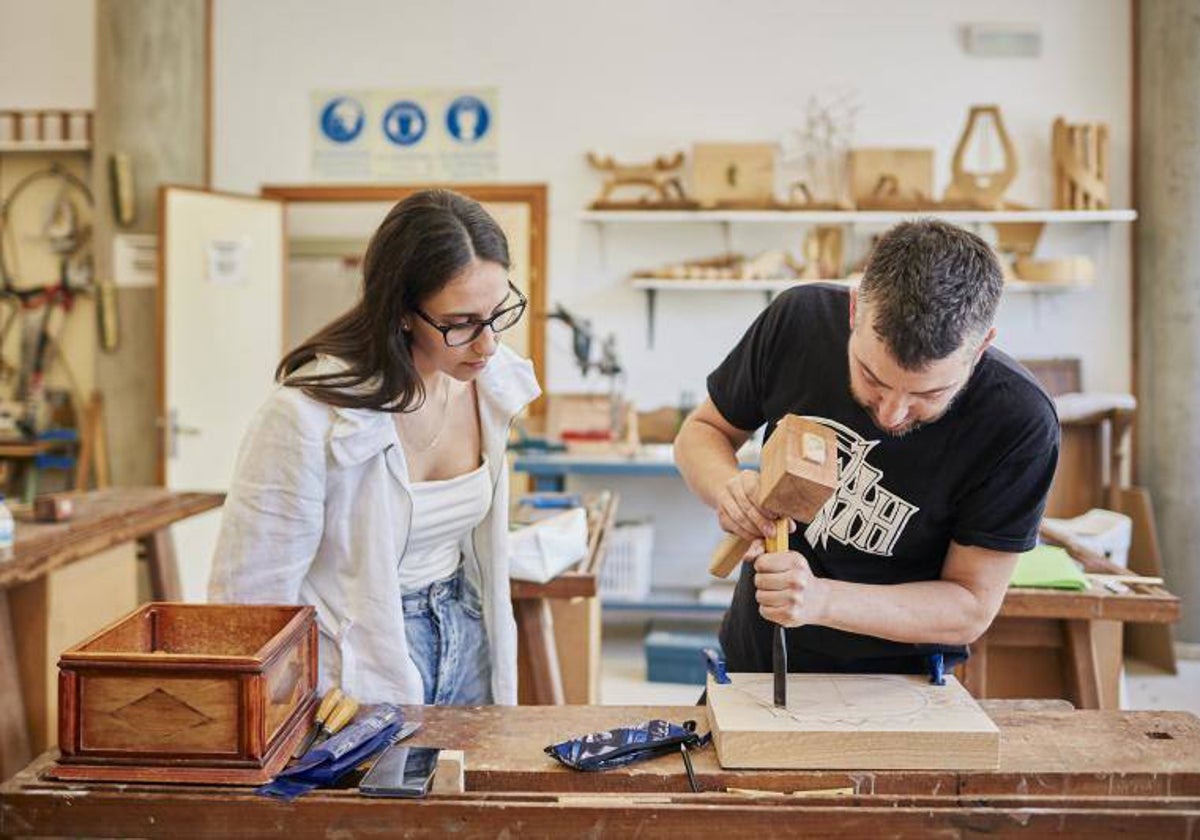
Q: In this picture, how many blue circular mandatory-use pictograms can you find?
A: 3